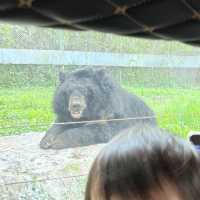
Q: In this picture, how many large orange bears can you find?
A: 0